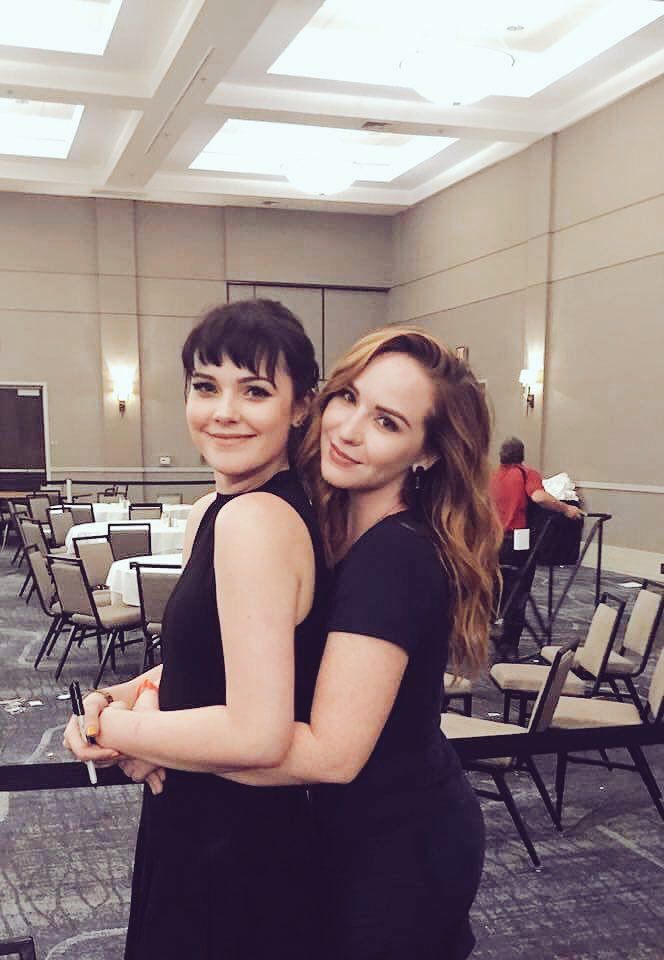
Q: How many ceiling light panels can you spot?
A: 4